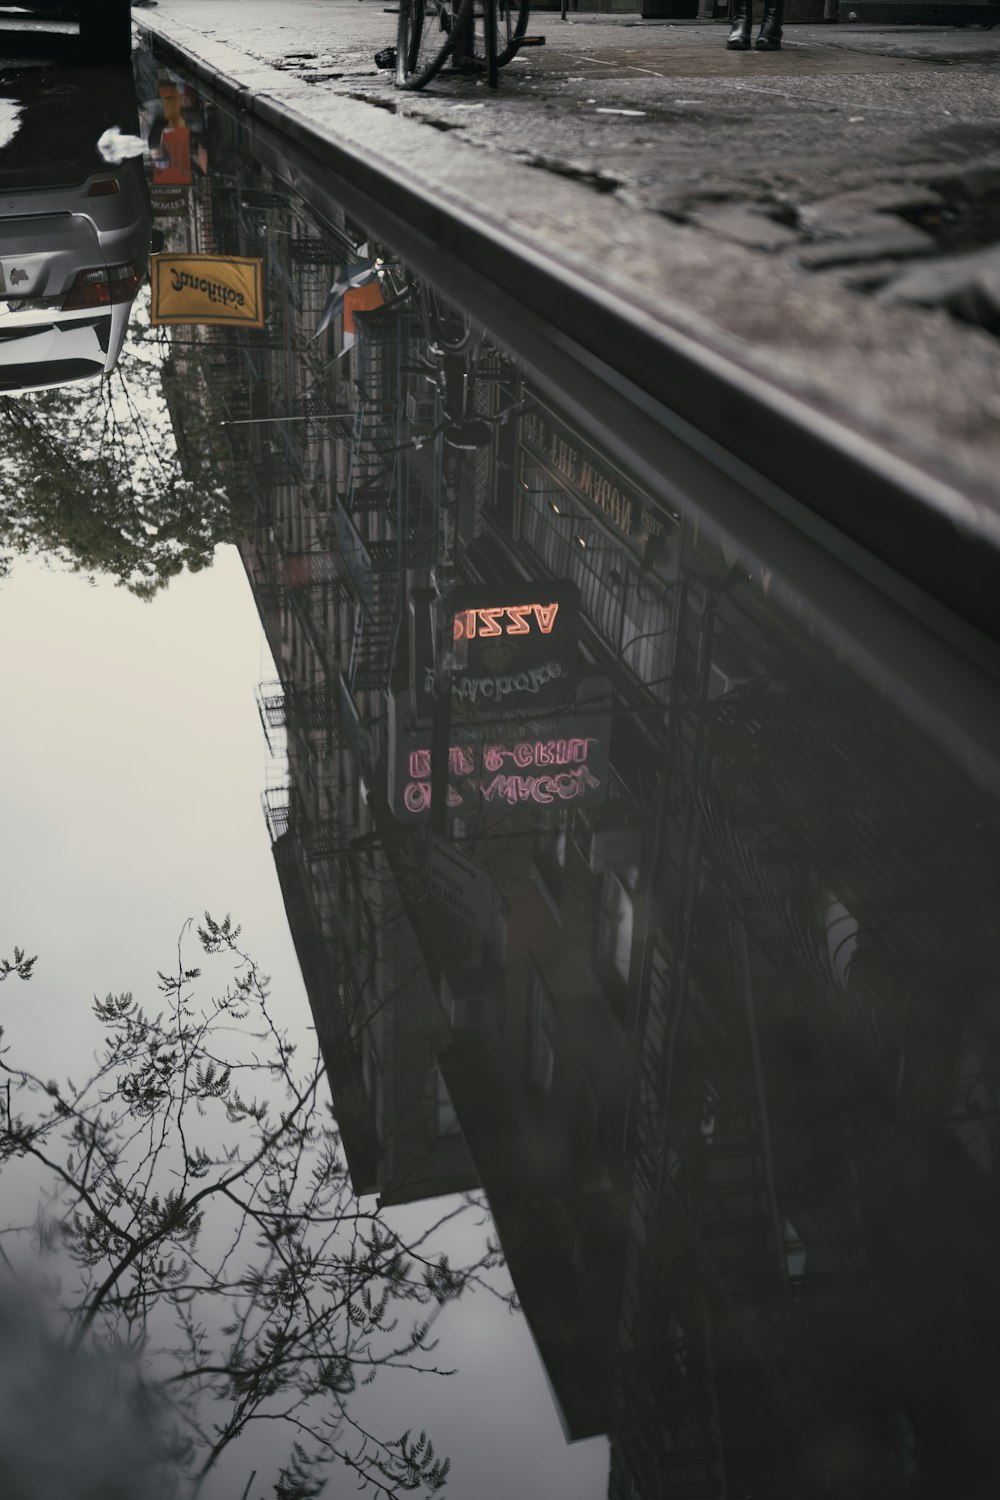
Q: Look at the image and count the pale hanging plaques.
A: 1